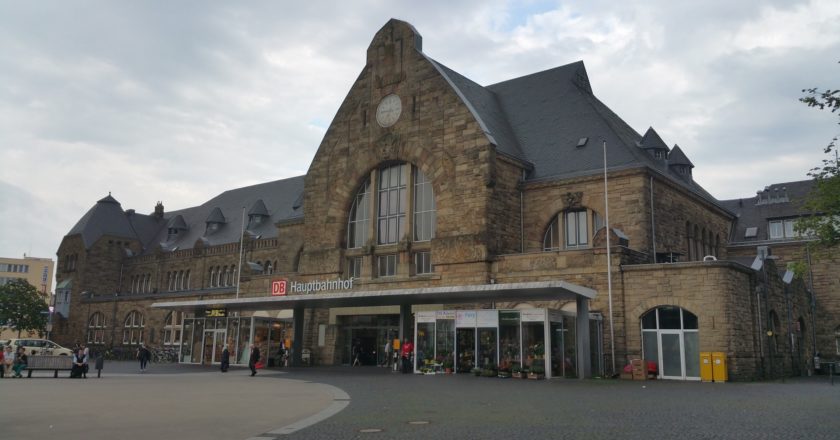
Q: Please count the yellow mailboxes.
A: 2